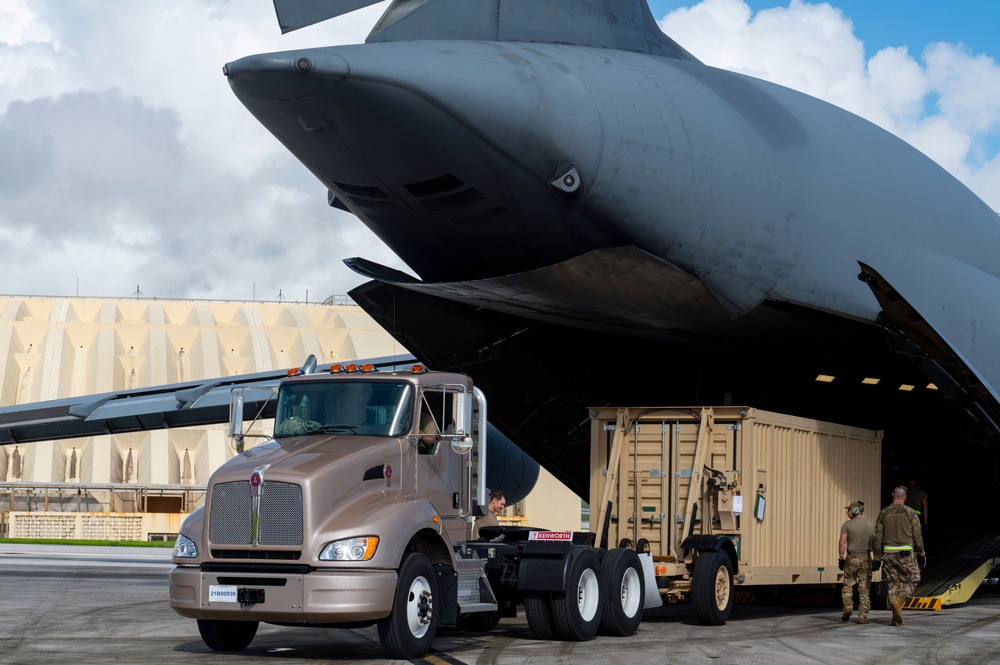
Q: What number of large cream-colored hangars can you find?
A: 1